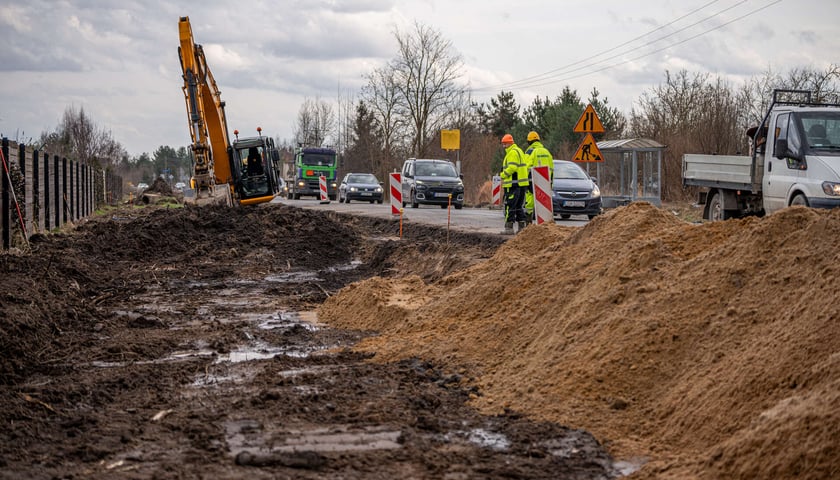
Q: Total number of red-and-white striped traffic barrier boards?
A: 4